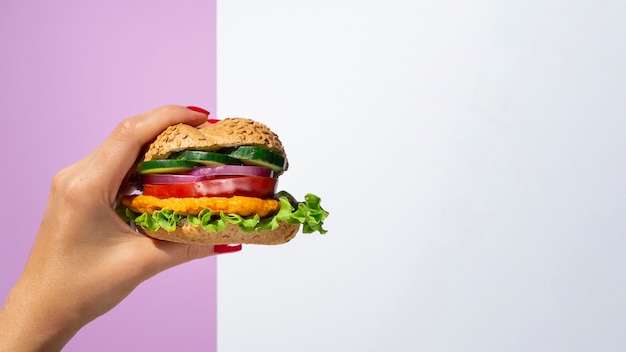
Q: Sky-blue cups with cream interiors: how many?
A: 0